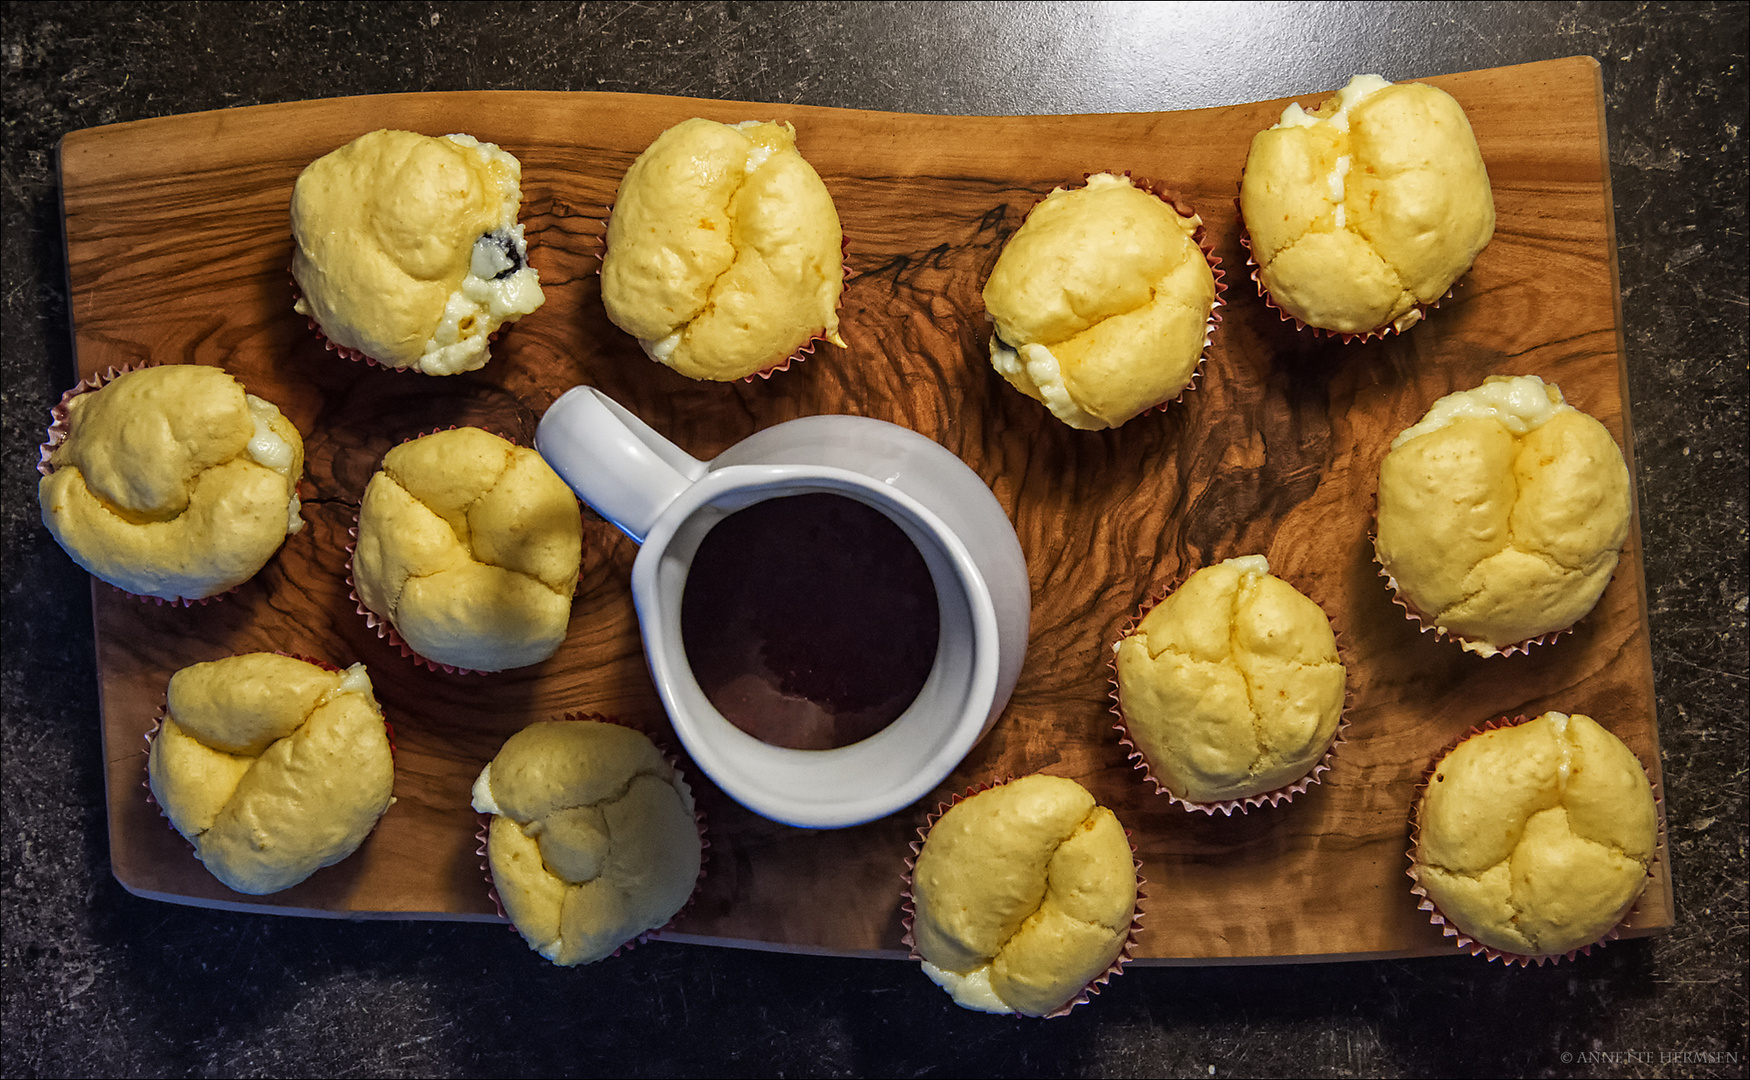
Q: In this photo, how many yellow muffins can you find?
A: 12